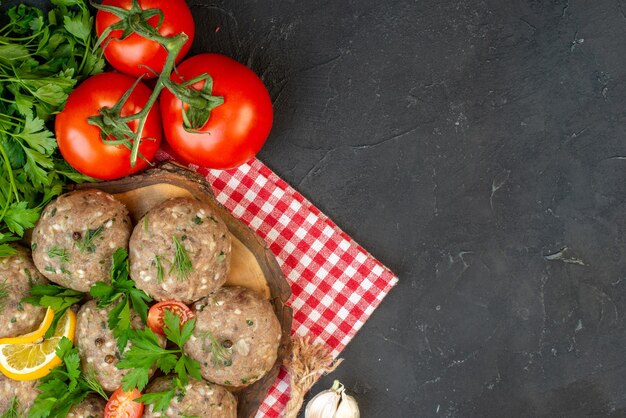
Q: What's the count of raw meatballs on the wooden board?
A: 8